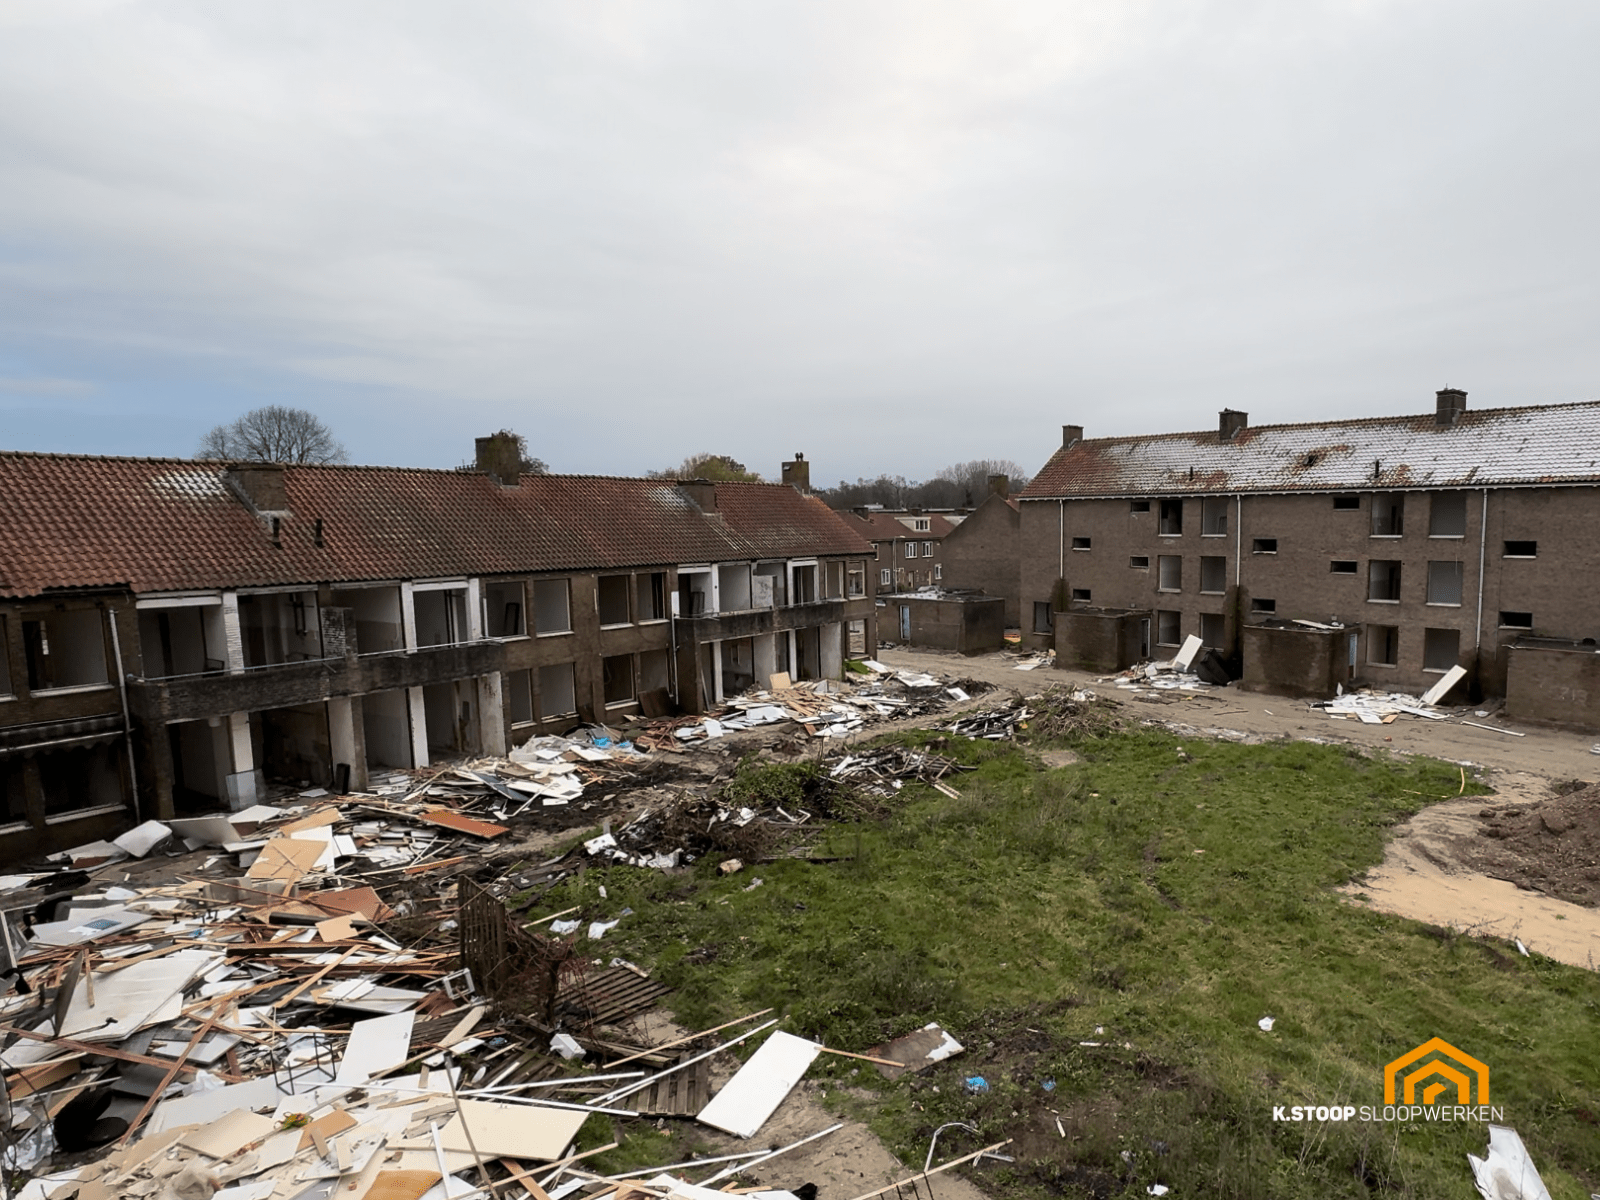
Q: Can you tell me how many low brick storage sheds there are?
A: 4